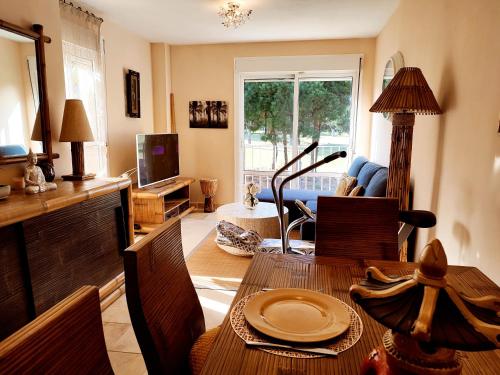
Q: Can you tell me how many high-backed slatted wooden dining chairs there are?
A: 3